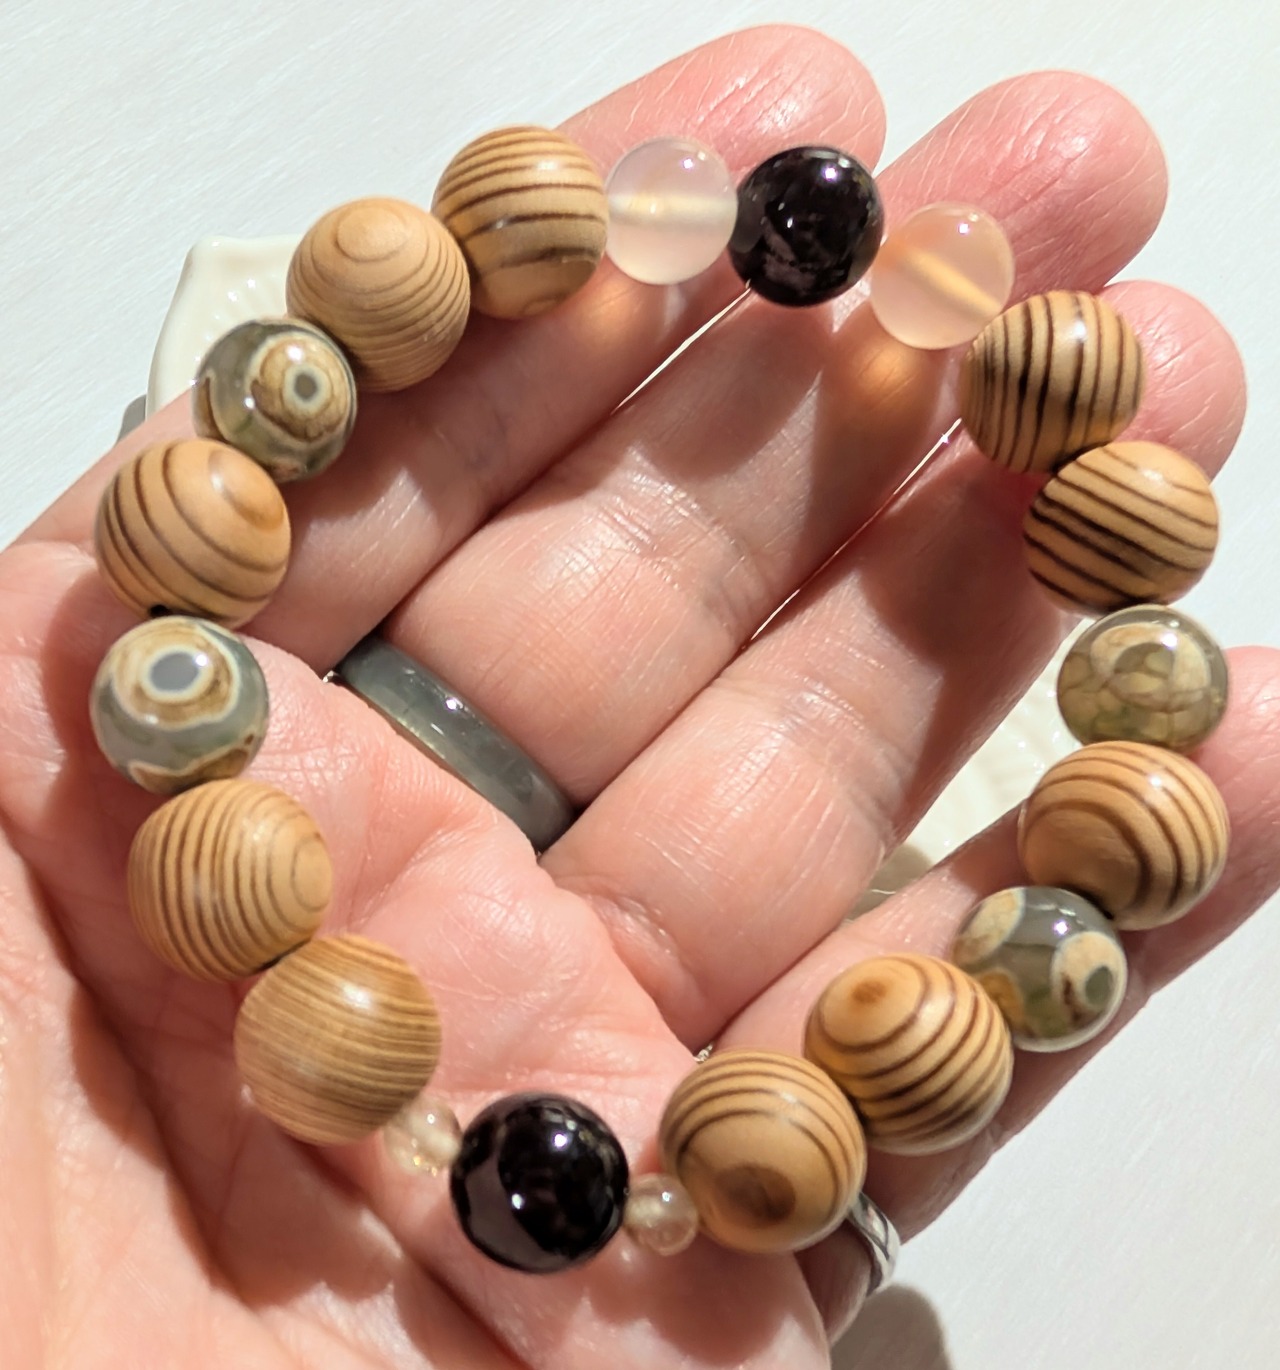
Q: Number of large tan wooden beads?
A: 10